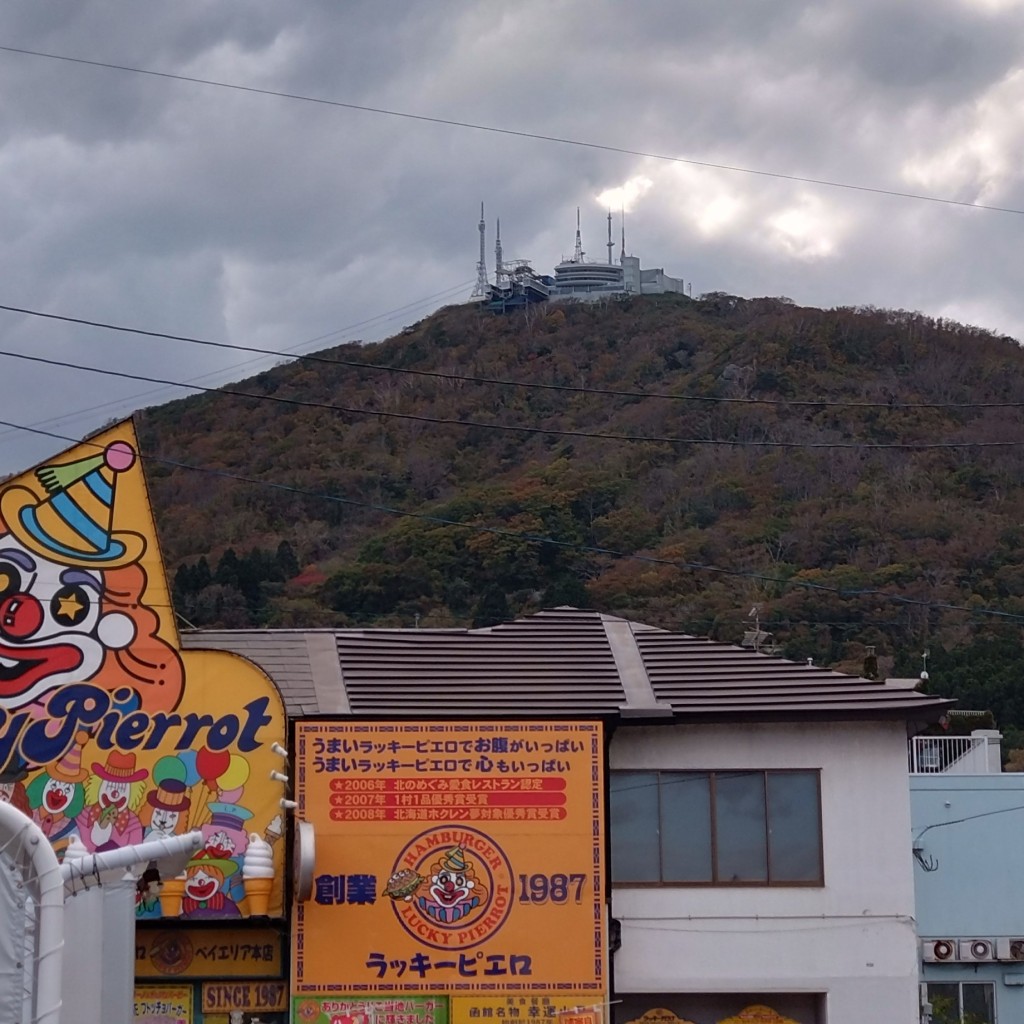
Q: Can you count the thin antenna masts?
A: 5